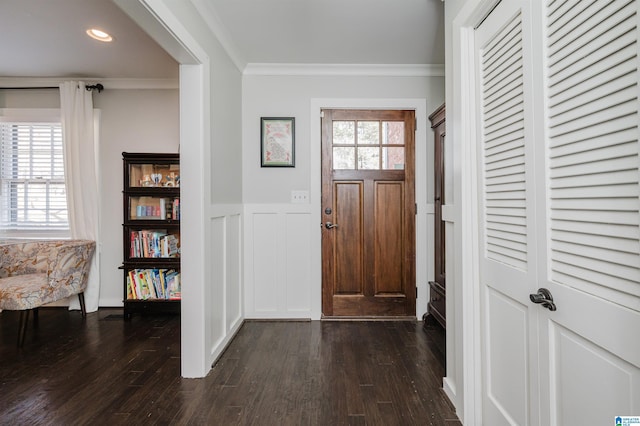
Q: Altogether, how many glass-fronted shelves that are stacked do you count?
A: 4